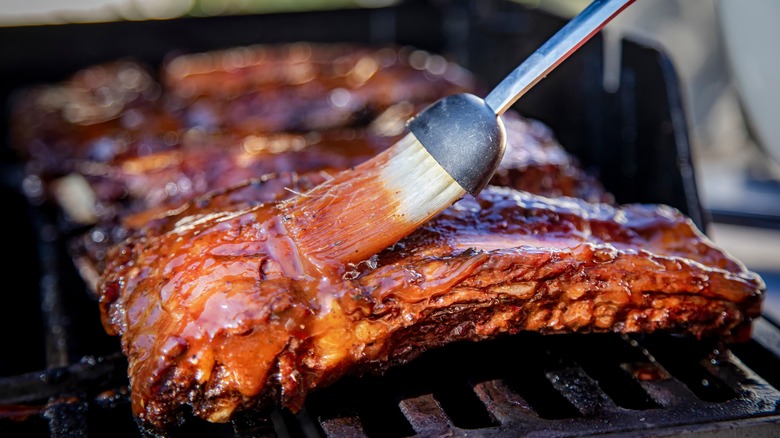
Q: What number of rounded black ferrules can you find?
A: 1